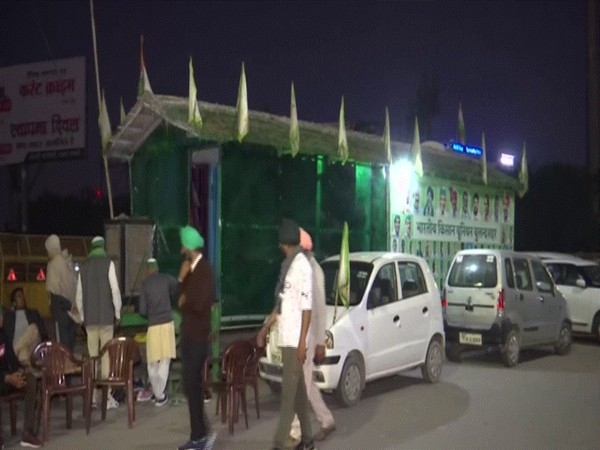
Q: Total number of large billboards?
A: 1